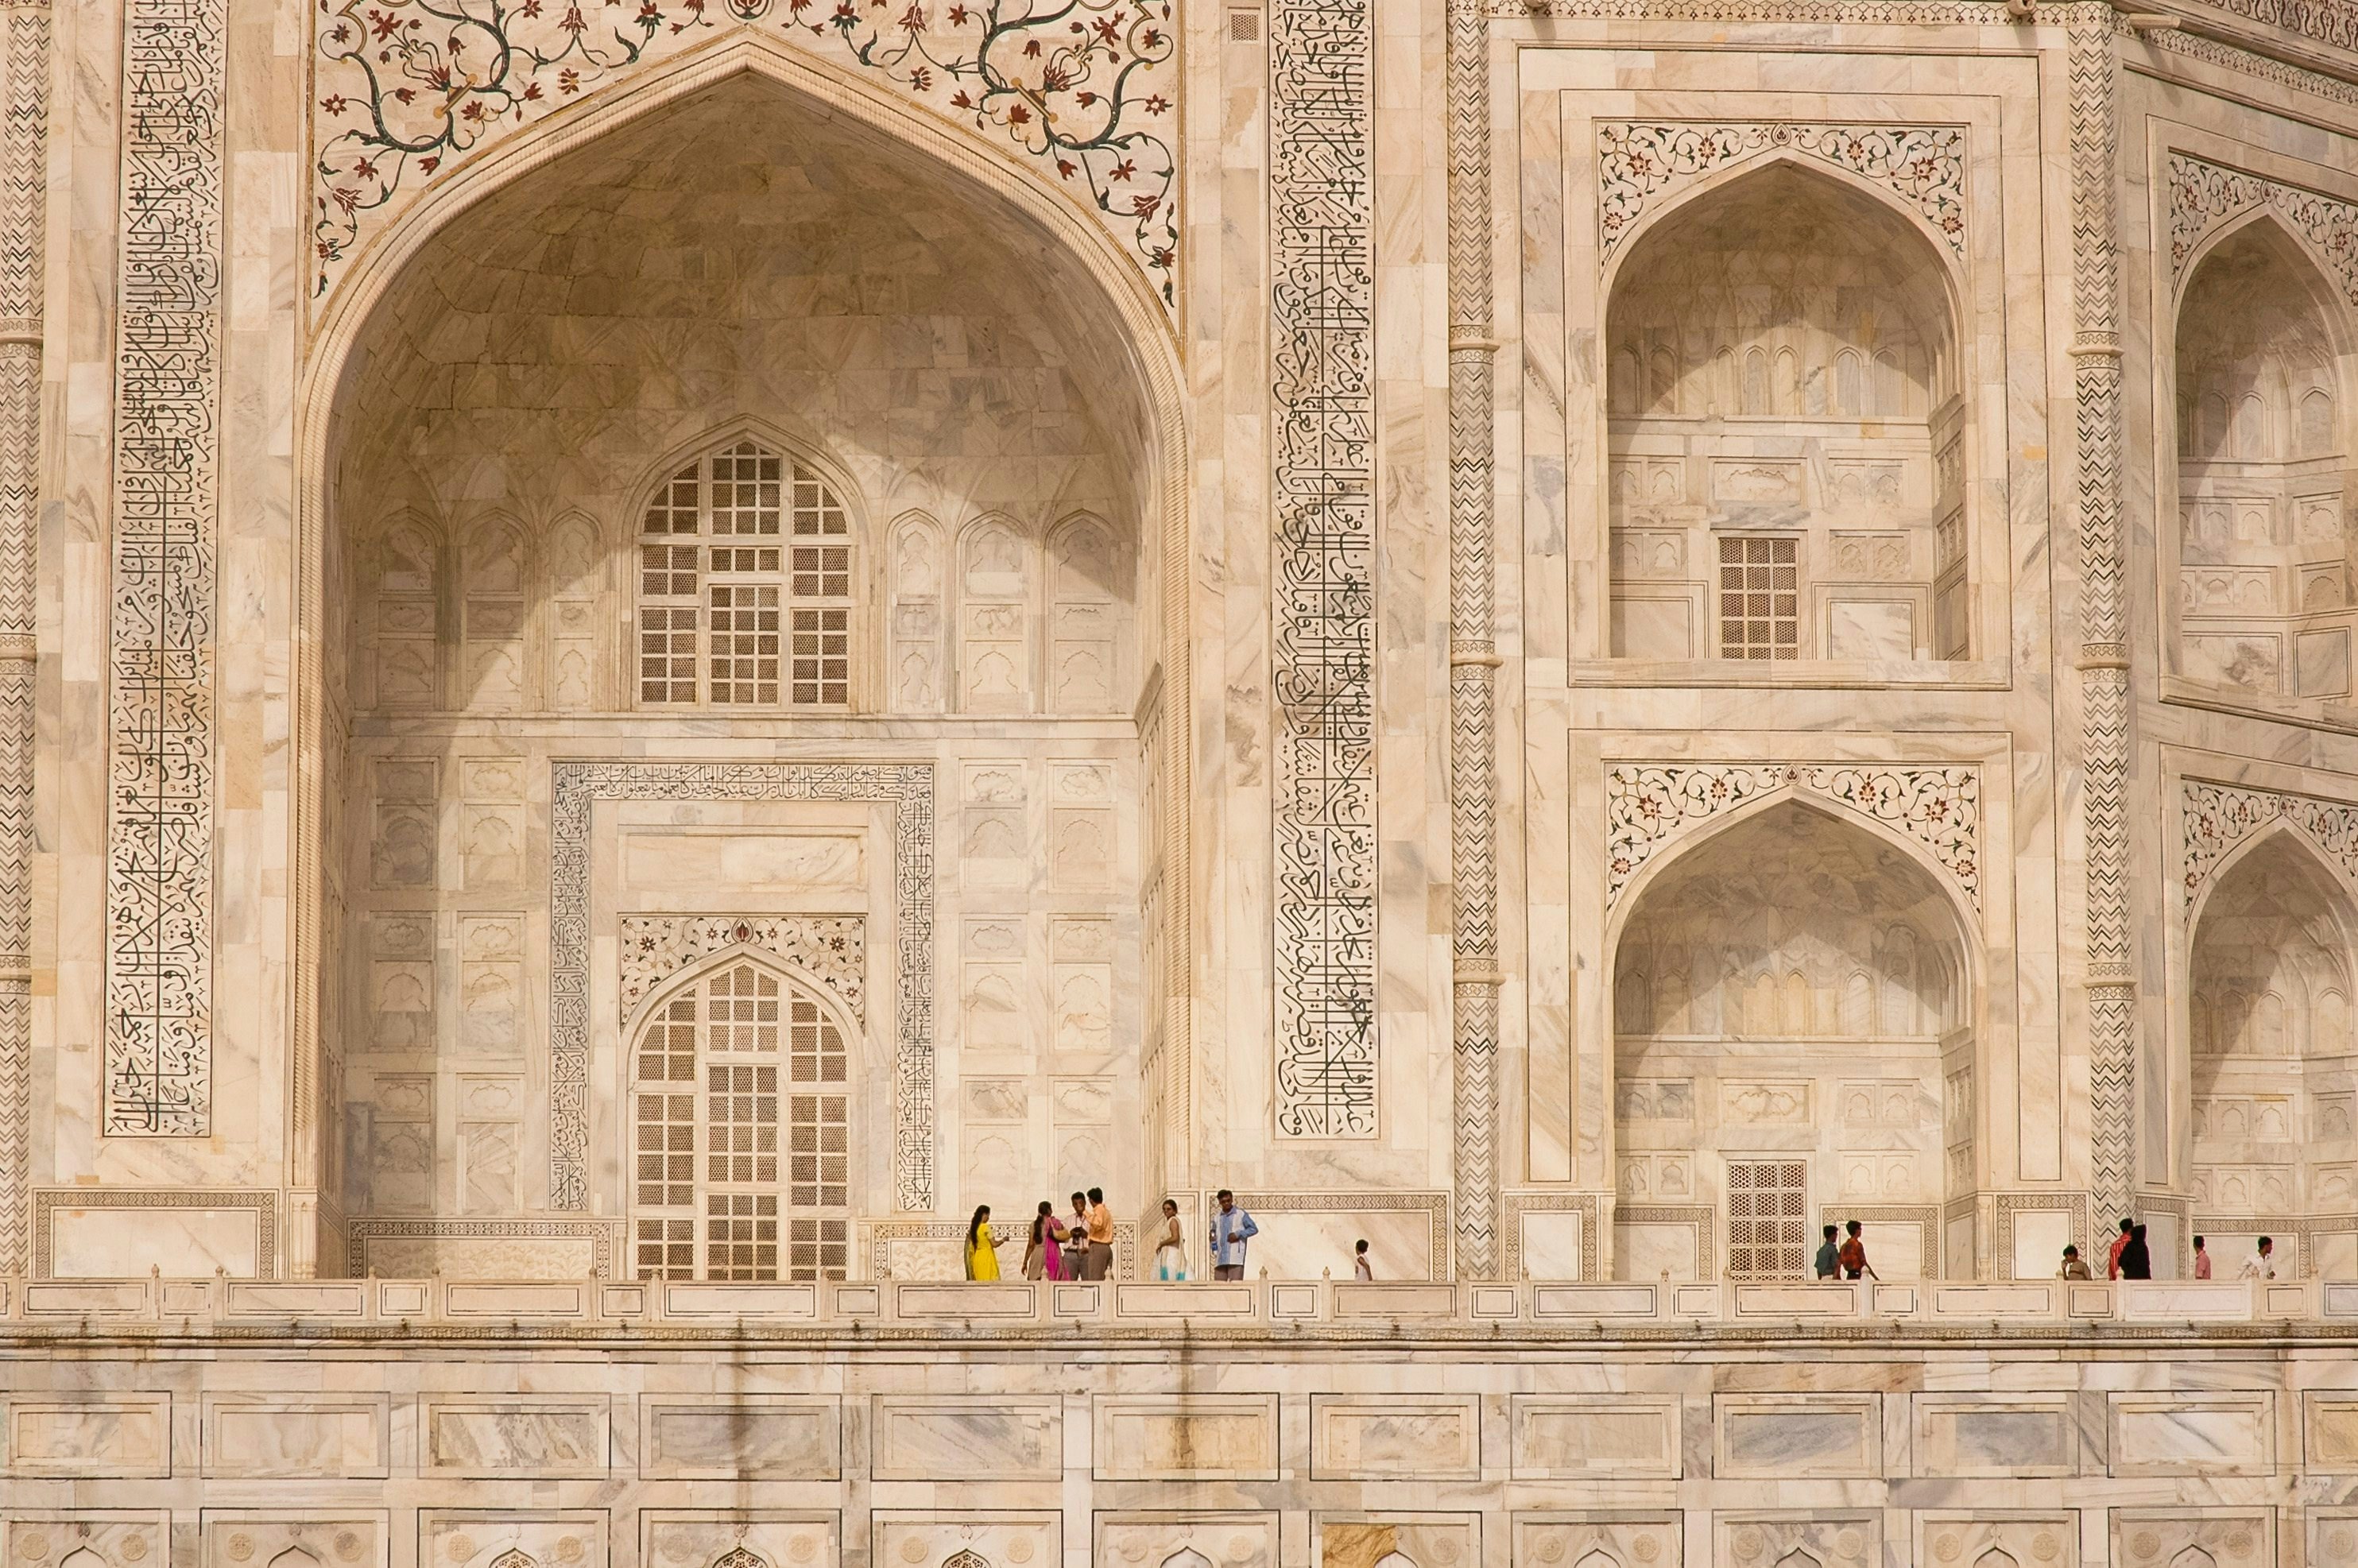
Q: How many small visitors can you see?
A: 14